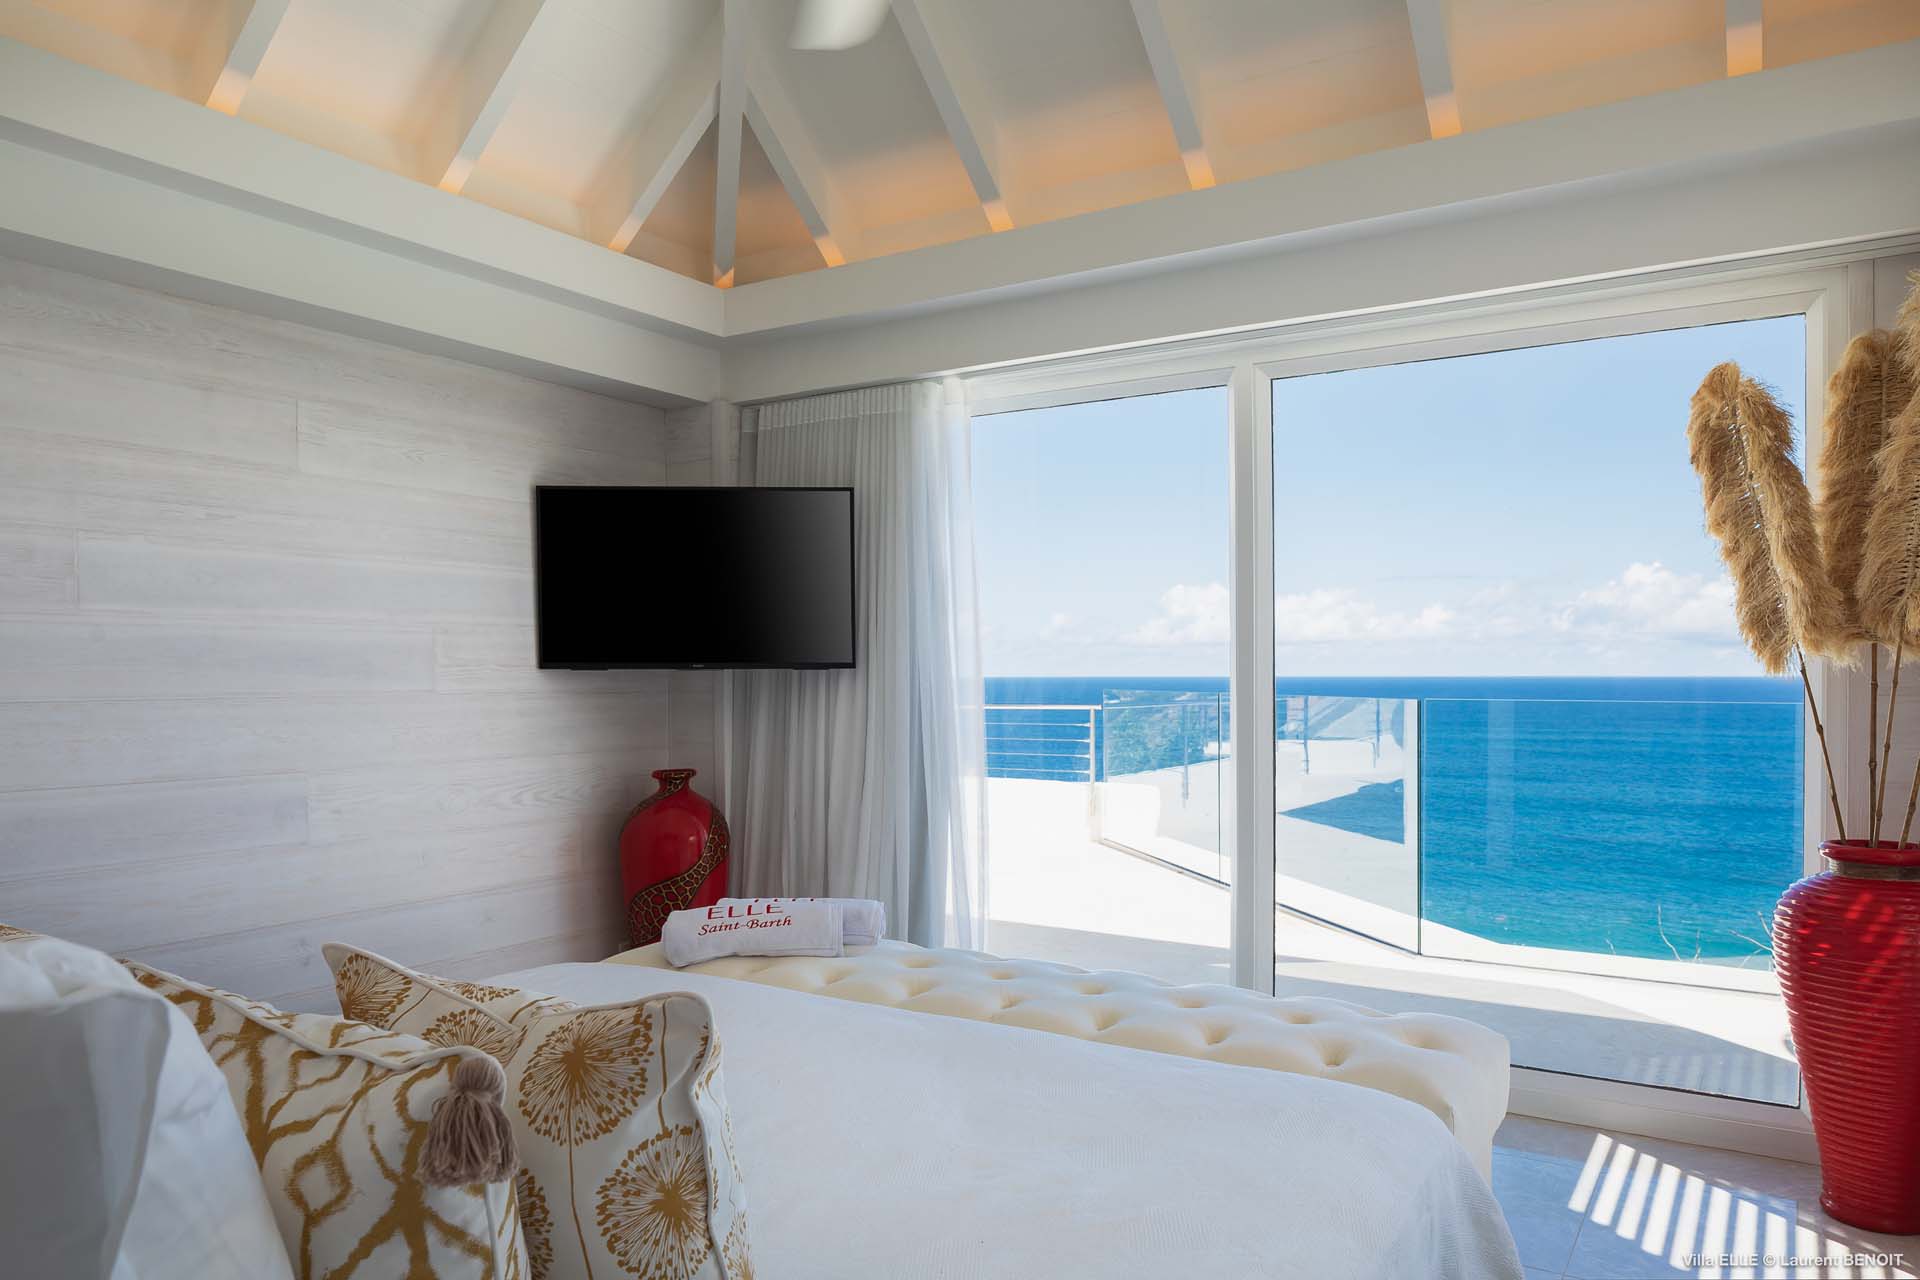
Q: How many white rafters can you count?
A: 9